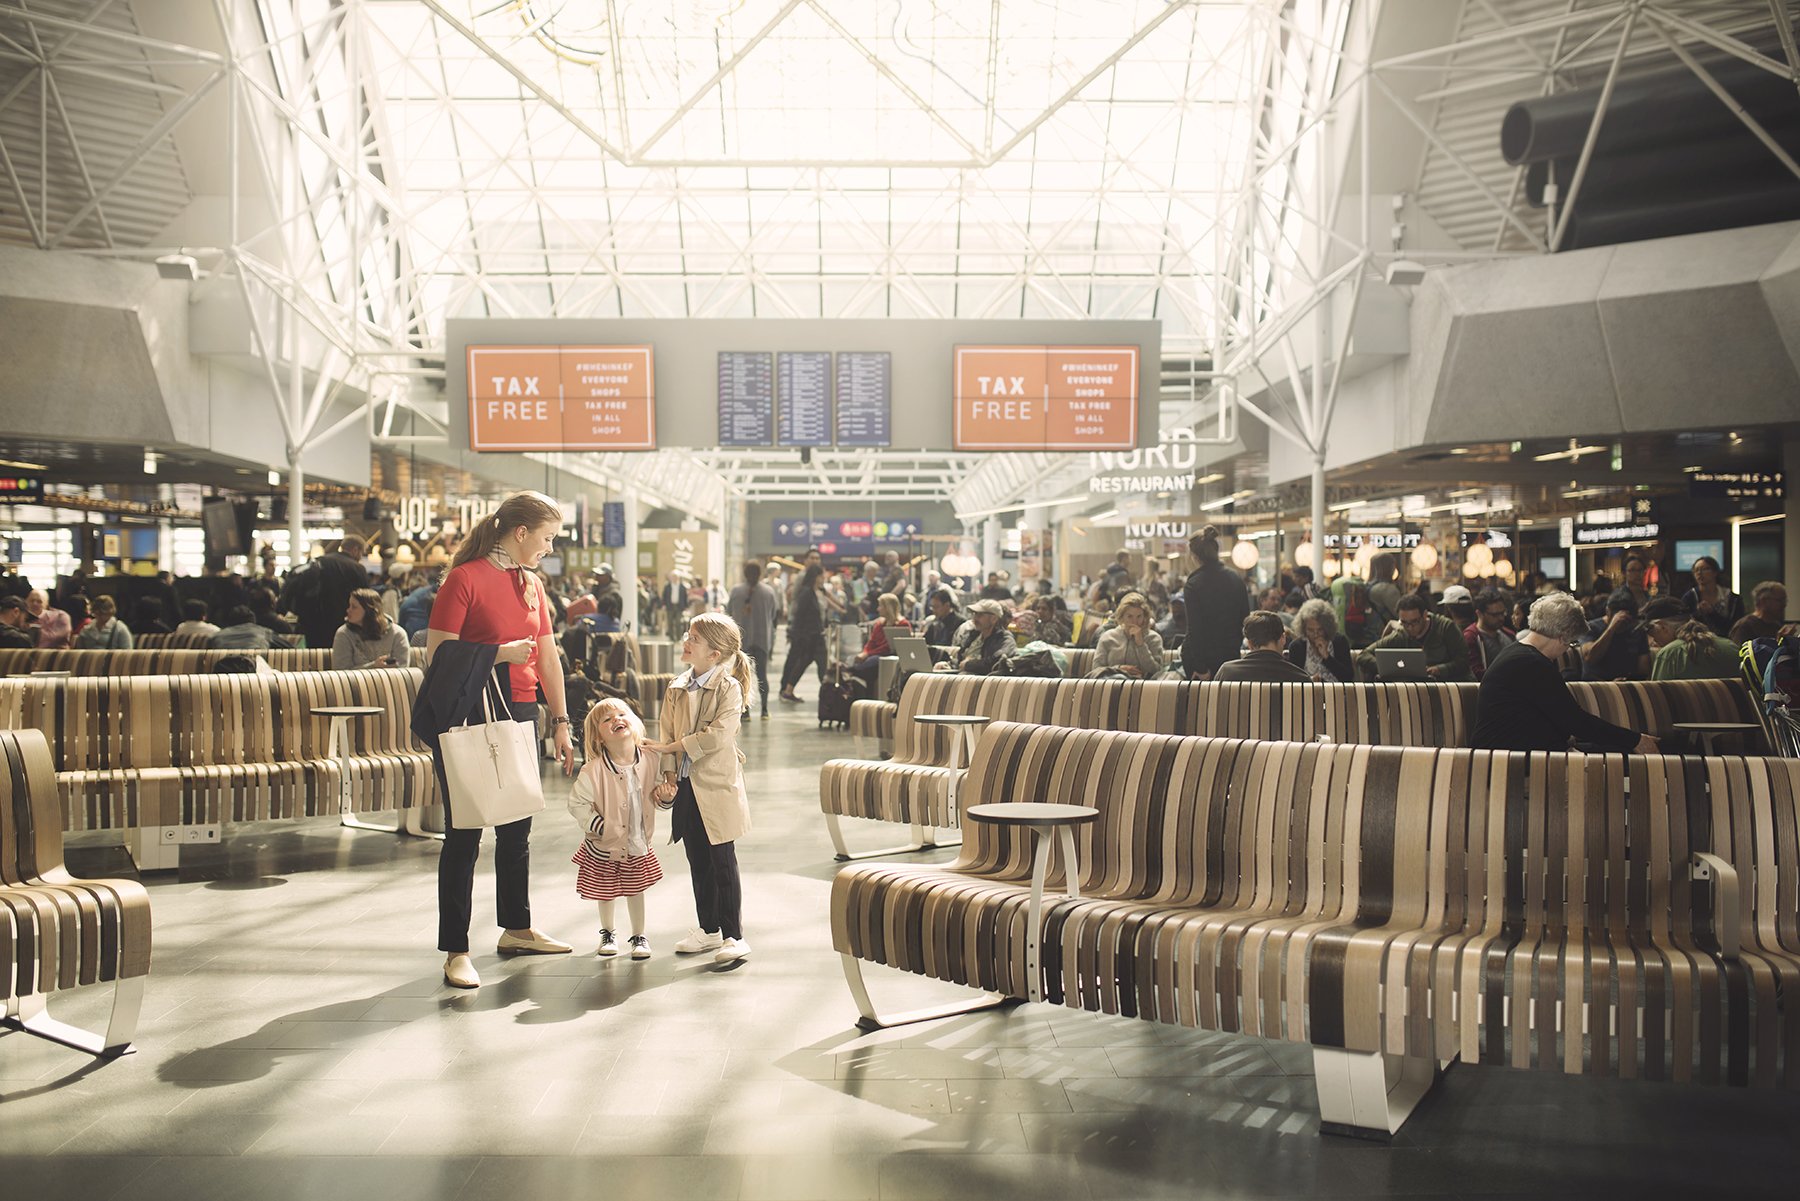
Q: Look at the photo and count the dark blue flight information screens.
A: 3